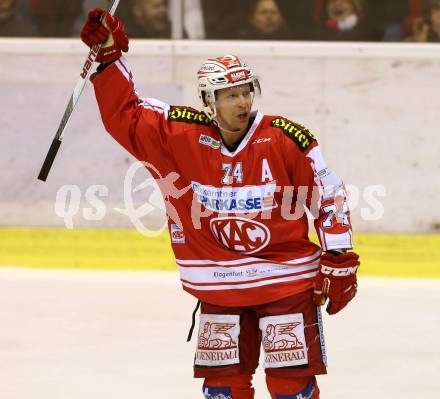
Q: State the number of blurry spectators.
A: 5